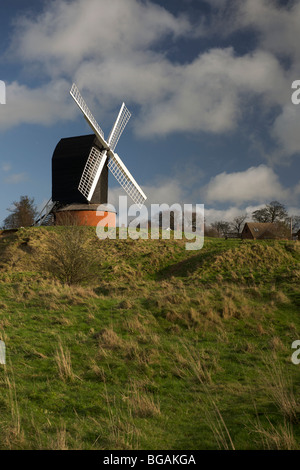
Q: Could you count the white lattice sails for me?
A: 4